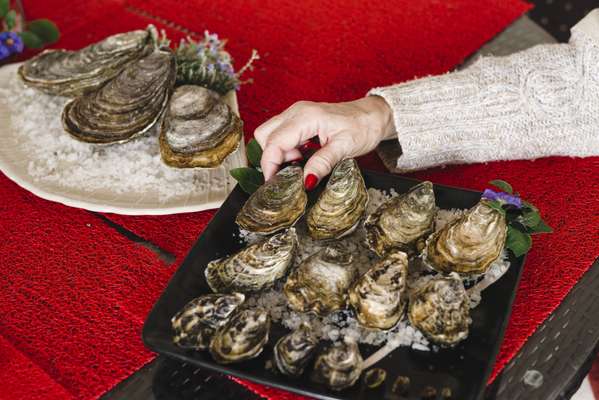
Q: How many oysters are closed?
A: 15